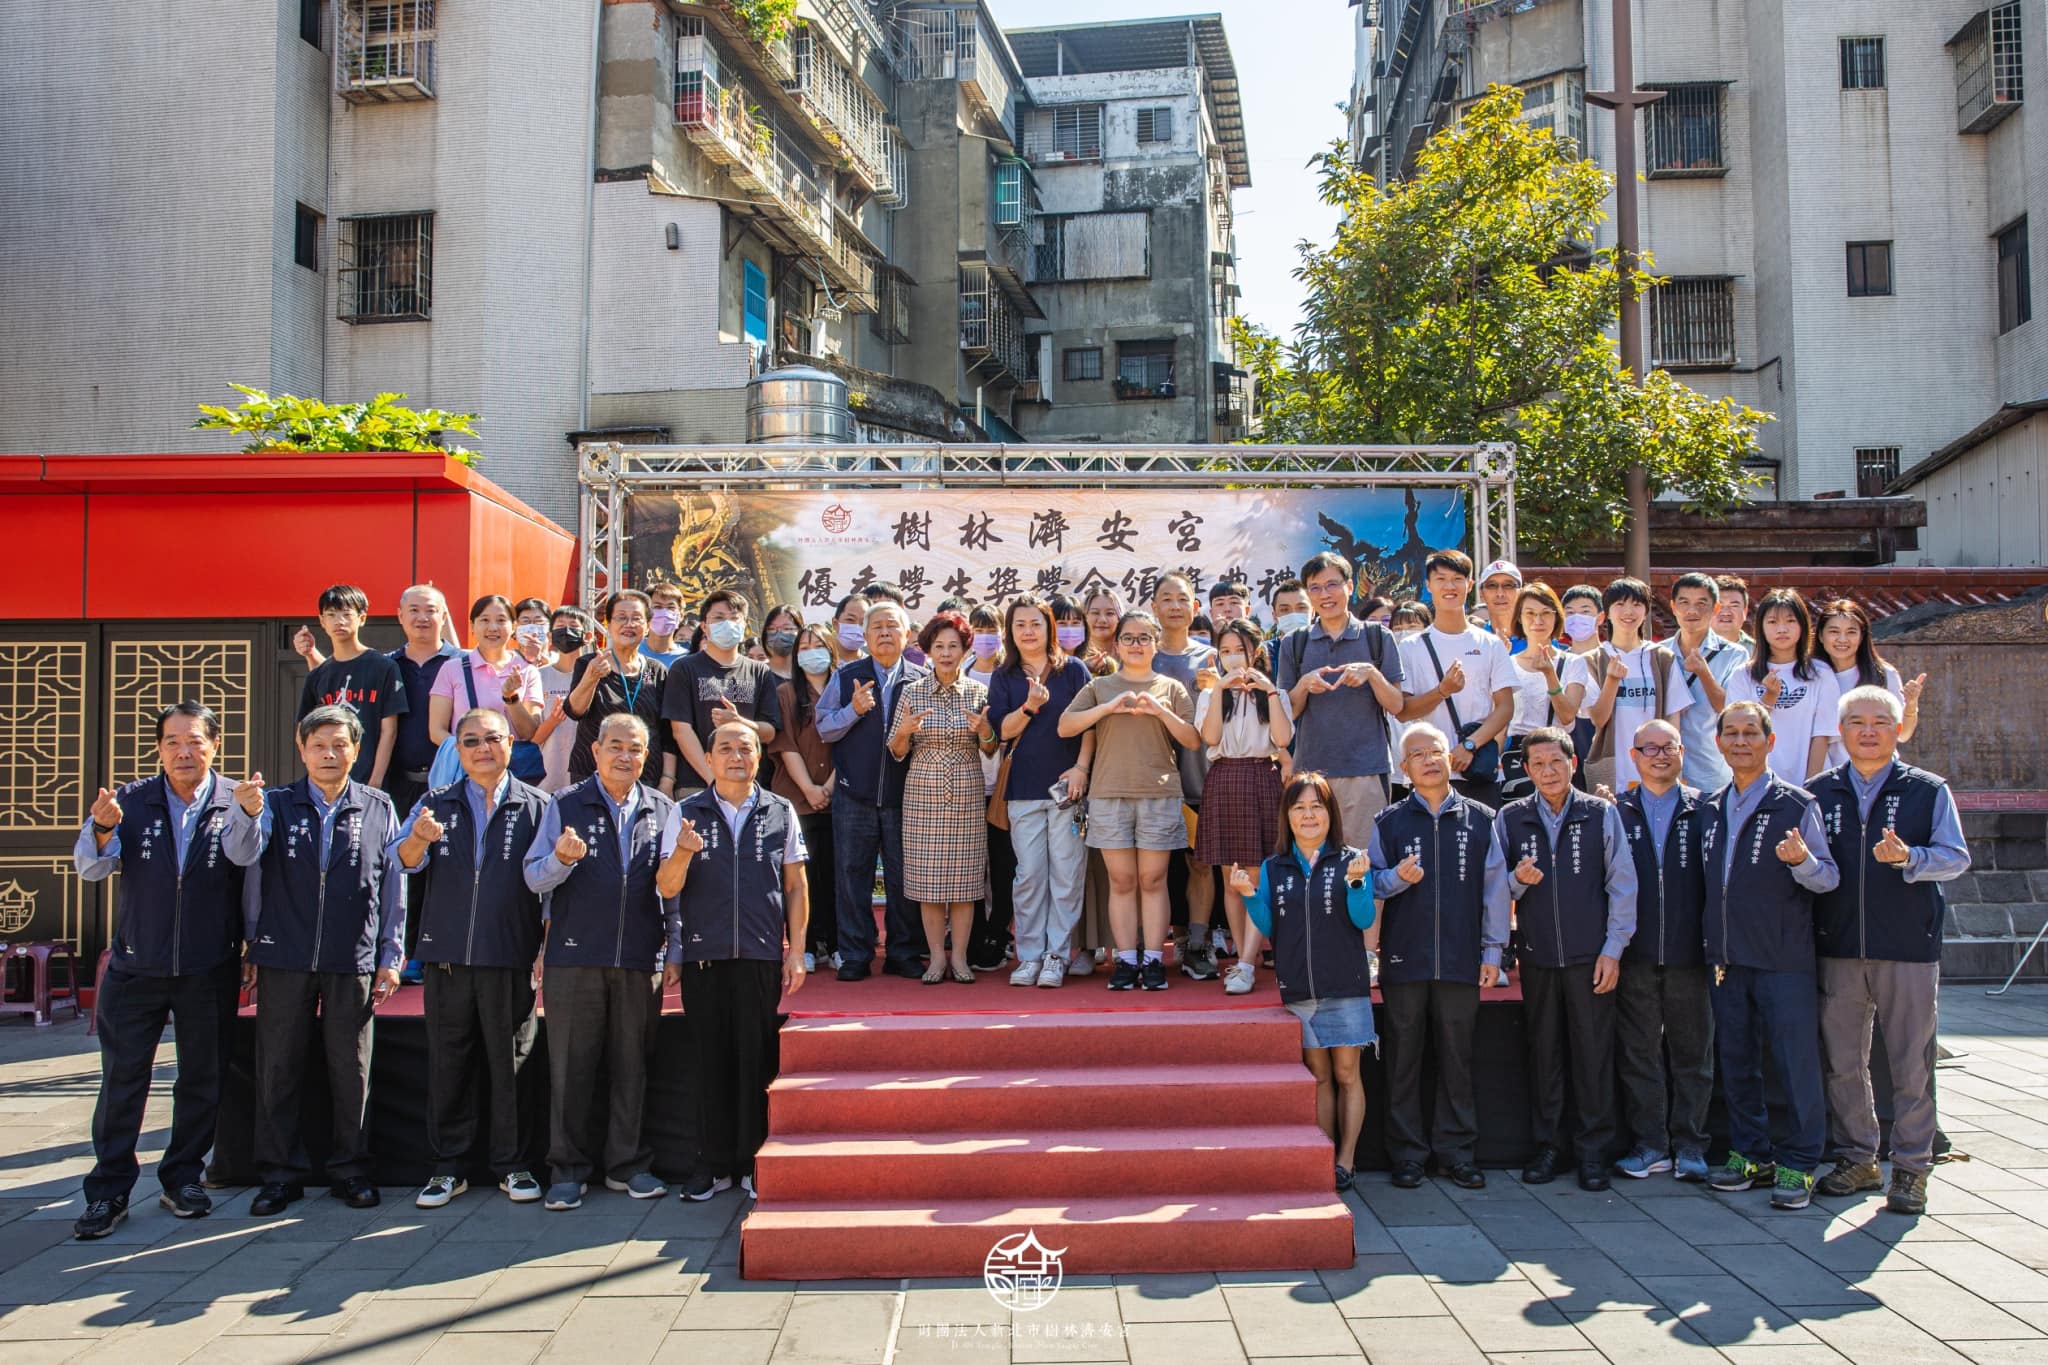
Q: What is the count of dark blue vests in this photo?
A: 12